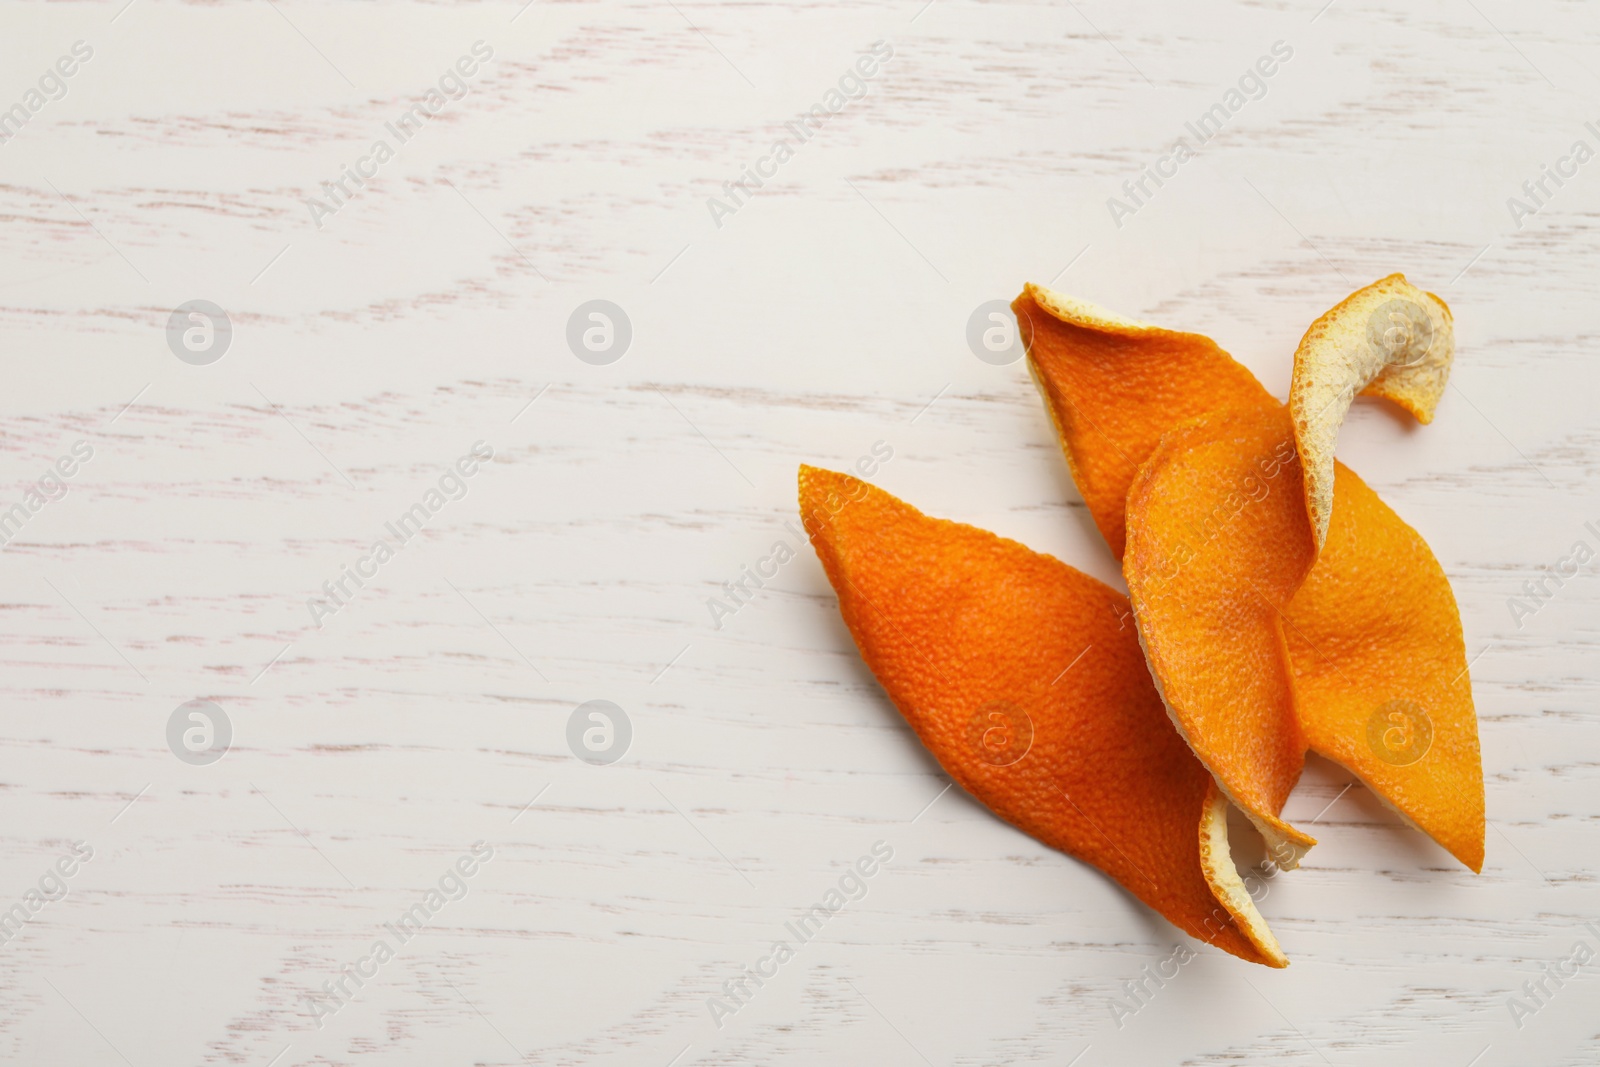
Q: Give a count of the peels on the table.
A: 3